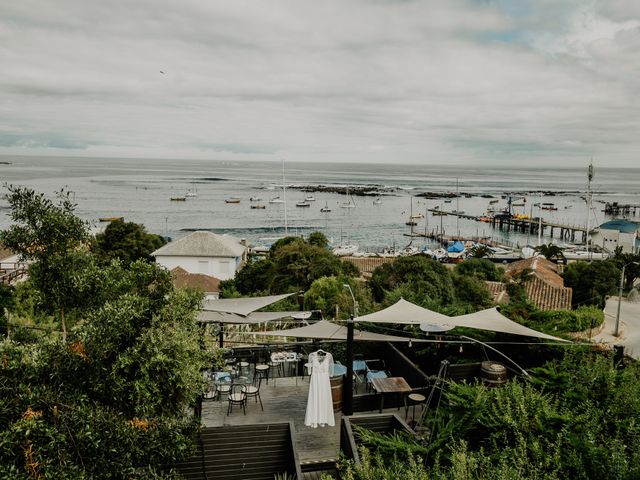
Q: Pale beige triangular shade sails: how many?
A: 5